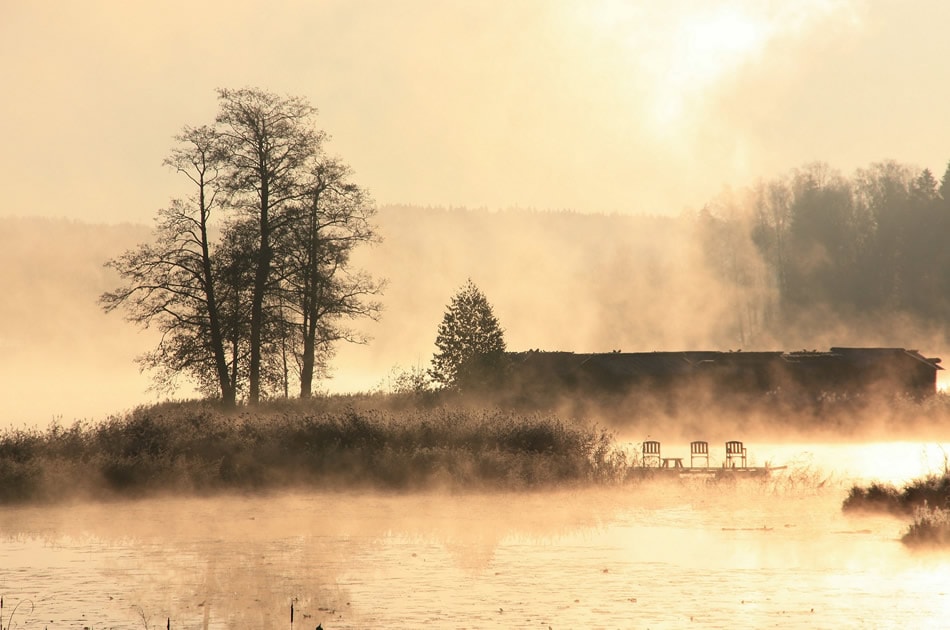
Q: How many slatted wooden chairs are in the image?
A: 3